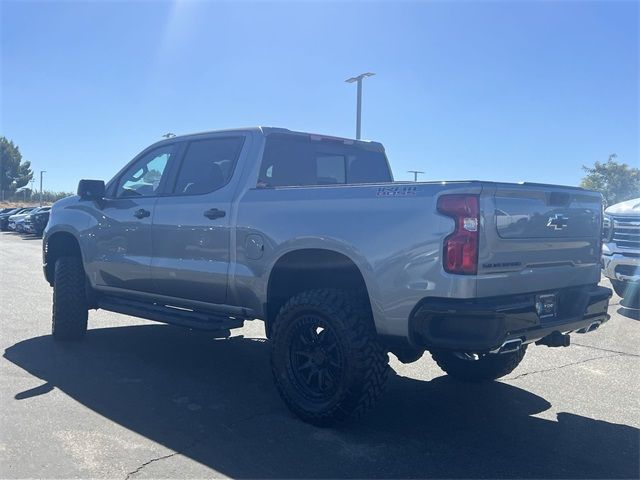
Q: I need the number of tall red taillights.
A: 1